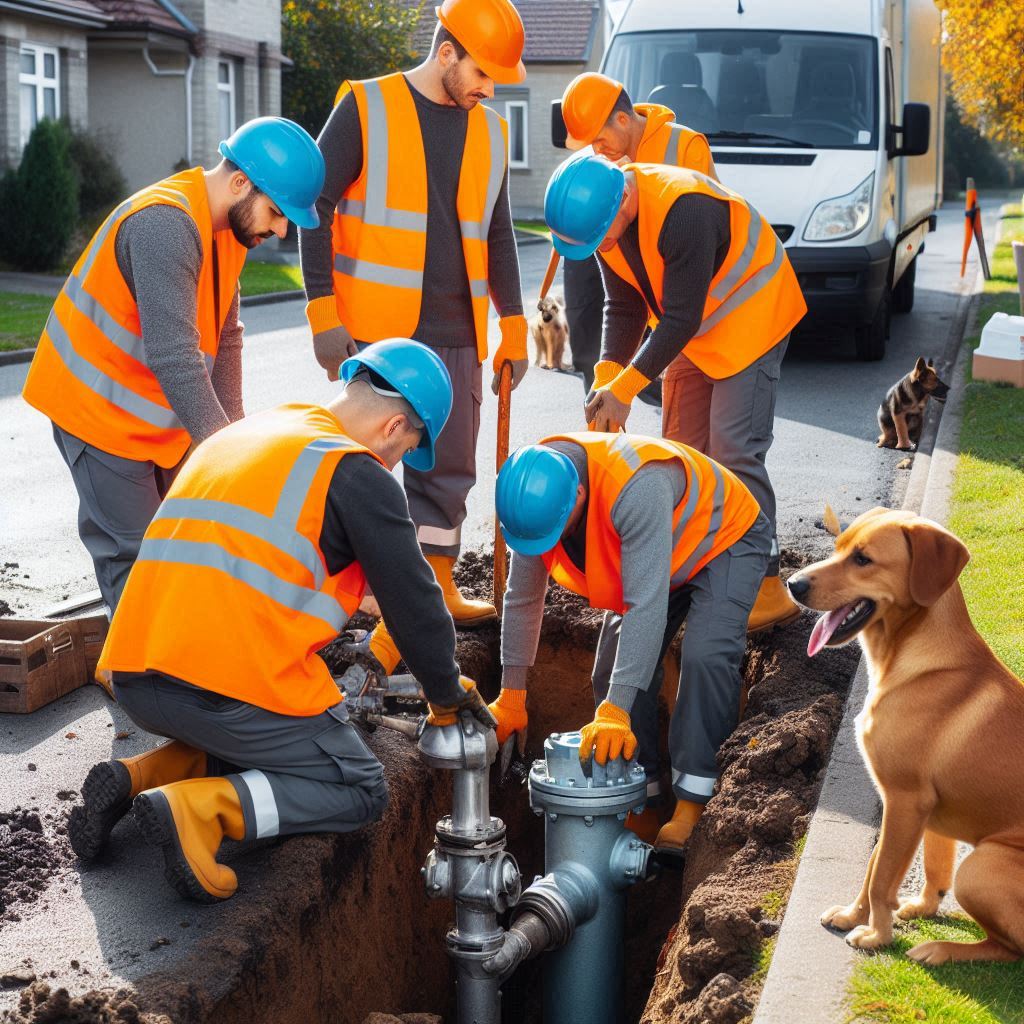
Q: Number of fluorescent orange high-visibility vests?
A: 6